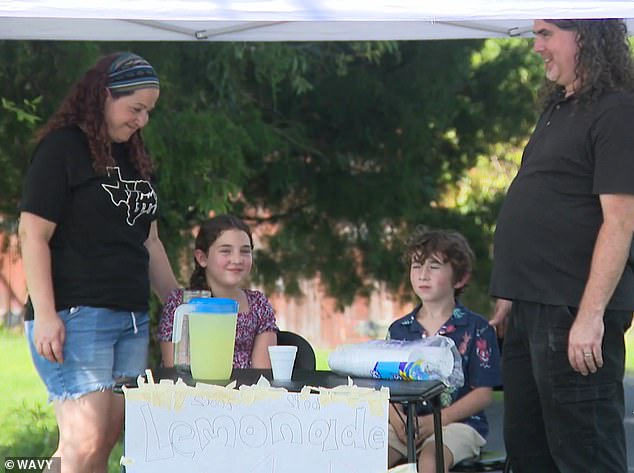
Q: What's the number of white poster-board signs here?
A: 1